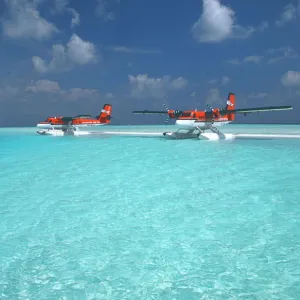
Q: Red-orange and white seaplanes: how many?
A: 2